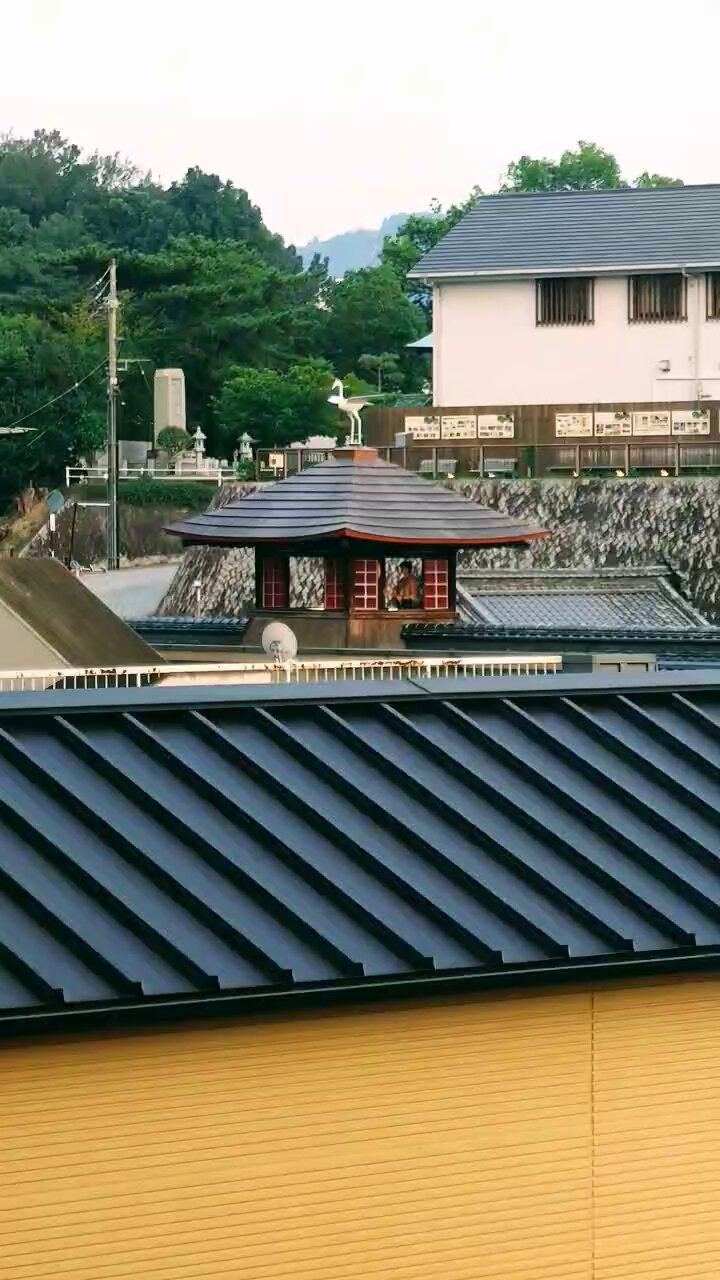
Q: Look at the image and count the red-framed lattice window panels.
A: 4